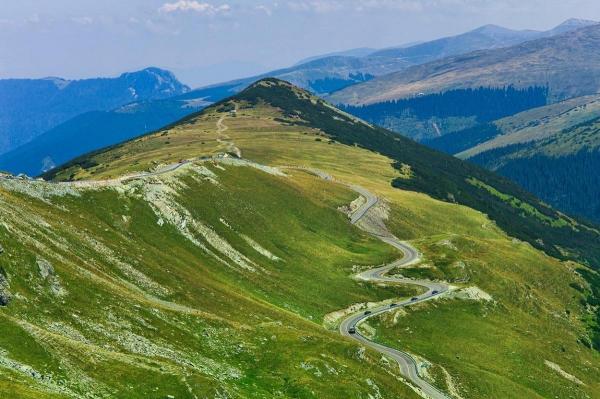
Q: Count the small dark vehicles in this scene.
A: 5